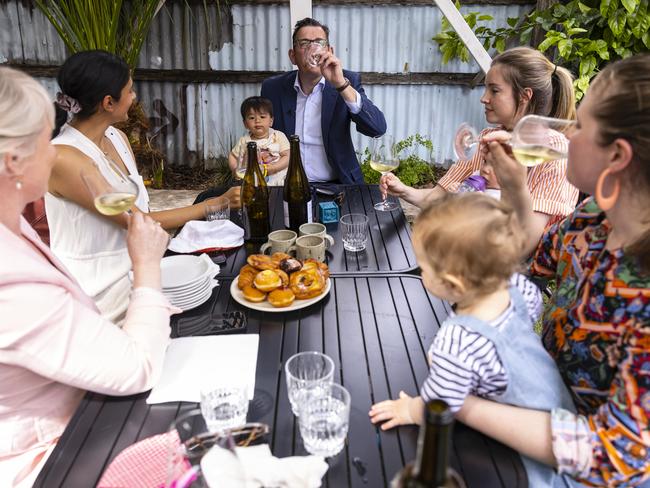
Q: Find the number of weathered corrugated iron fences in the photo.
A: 1